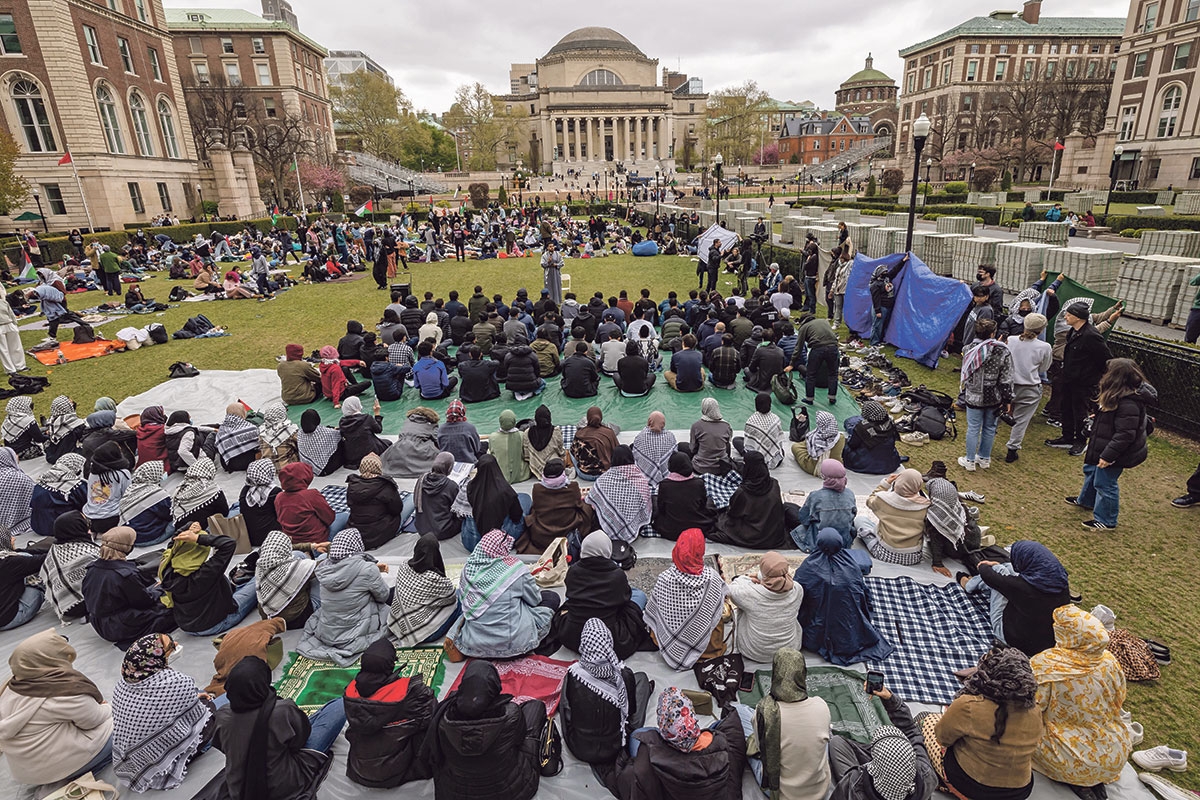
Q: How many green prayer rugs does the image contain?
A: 2